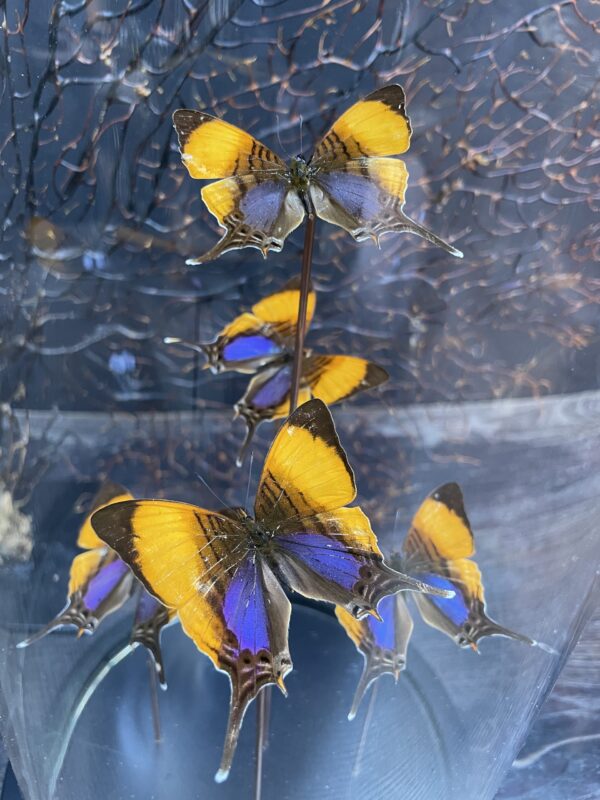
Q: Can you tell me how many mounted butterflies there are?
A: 5